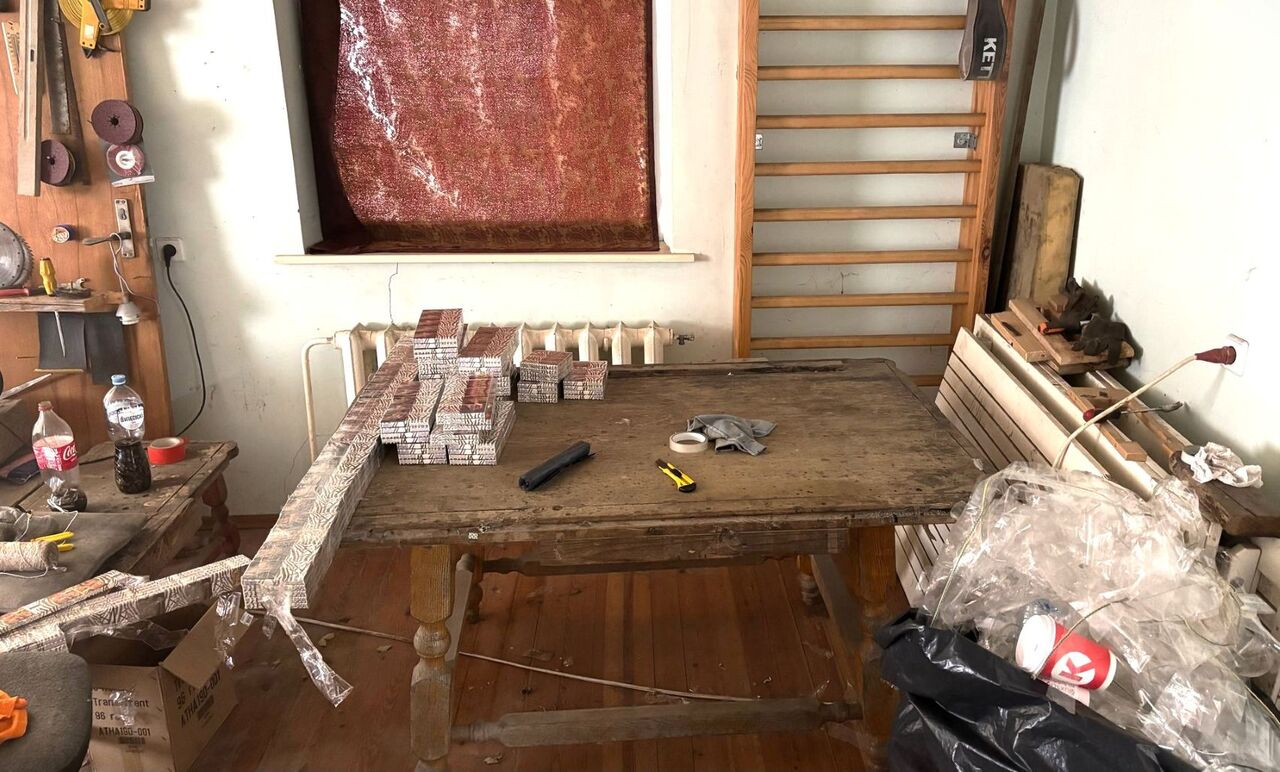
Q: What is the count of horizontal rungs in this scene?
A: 9